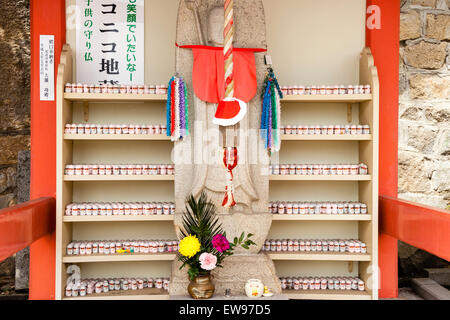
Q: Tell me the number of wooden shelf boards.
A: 12